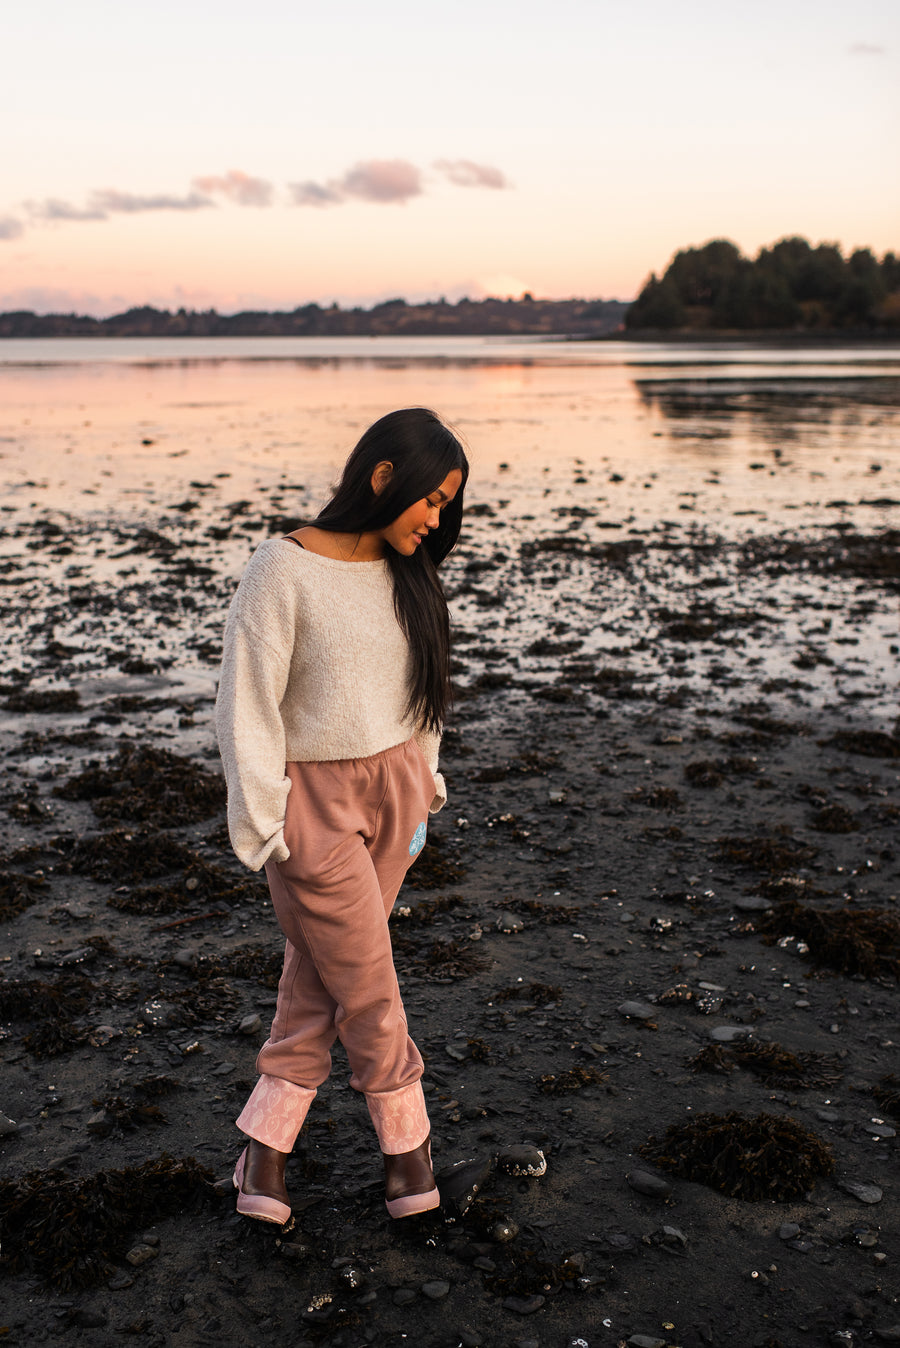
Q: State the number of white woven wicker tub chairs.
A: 0